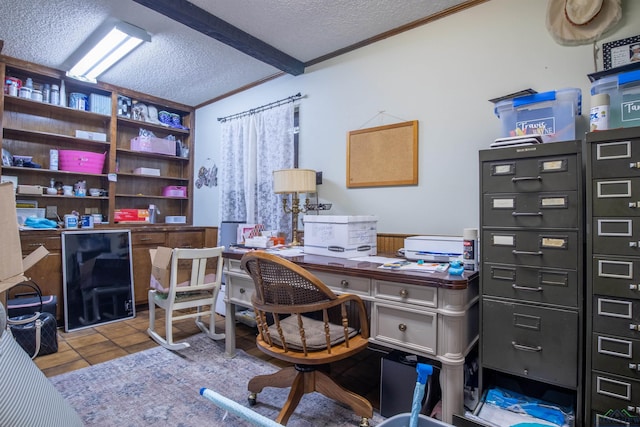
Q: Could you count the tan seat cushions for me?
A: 1